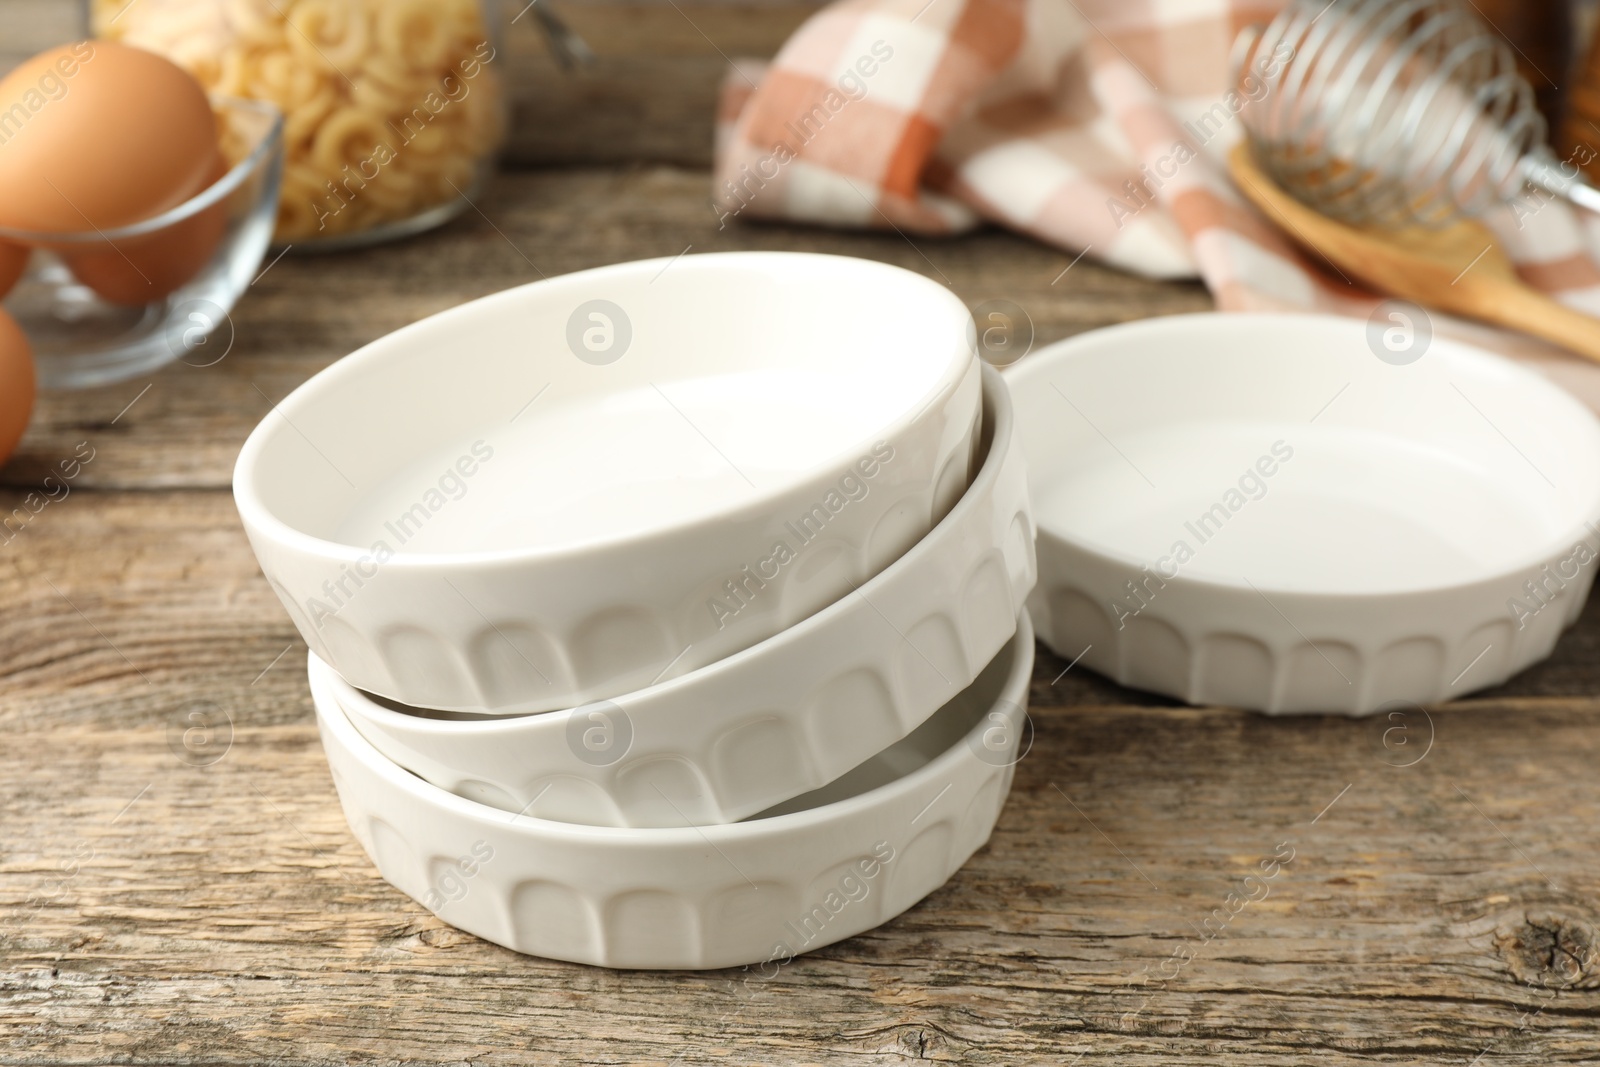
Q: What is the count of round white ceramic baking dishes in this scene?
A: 4